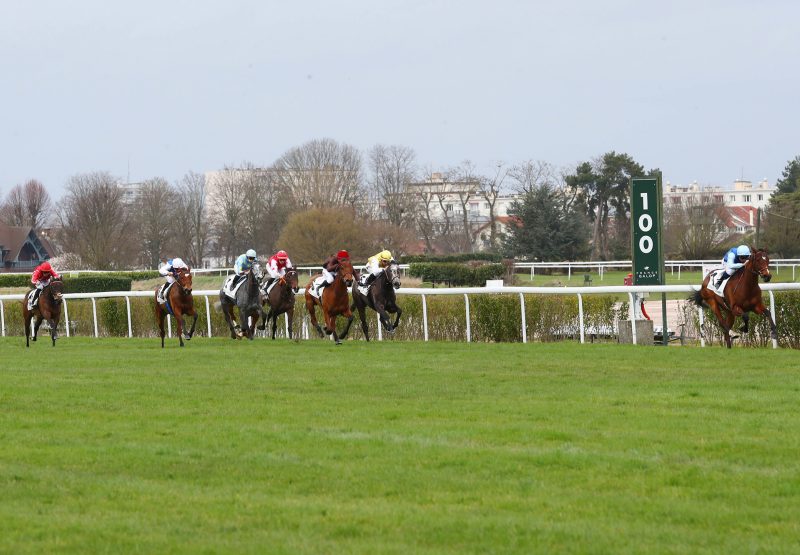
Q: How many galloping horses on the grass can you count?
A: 7